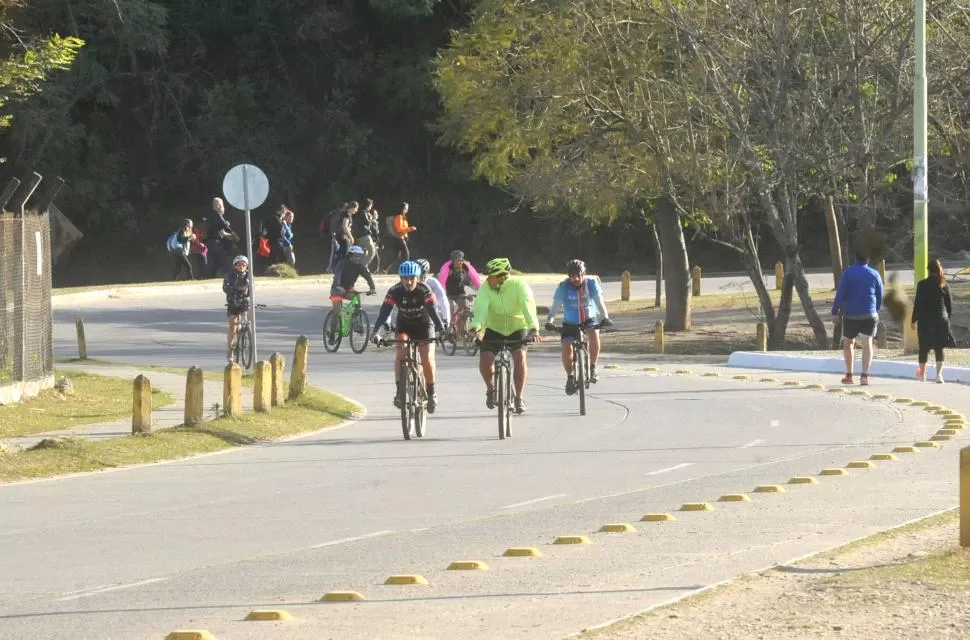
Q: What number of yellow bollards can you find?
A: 14